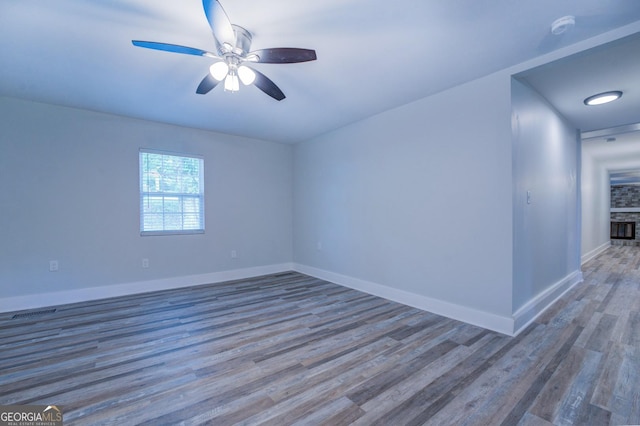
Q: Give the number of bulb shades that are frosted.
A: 3